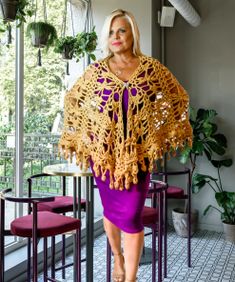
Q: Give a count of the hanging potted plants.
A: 4